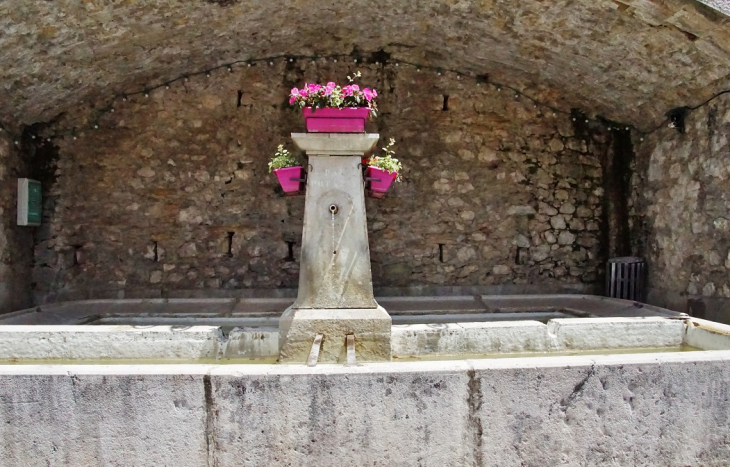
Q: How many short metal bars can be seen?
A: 2